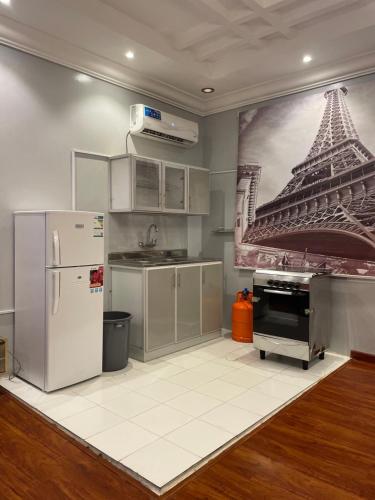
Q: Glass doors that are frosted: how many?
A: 2